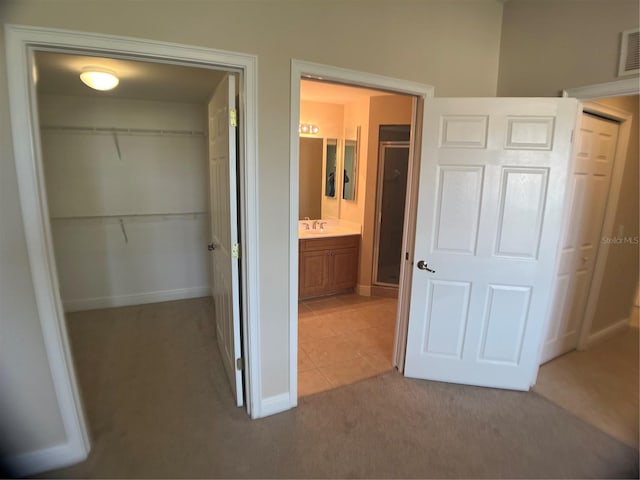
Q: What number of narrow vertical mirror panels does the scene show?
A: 2